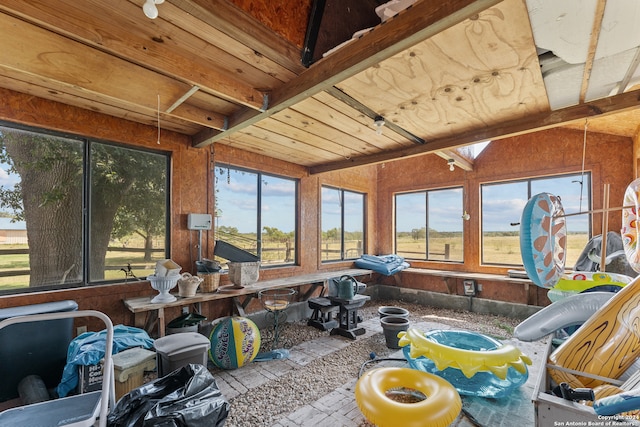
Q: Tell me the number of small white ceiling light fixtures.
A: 3